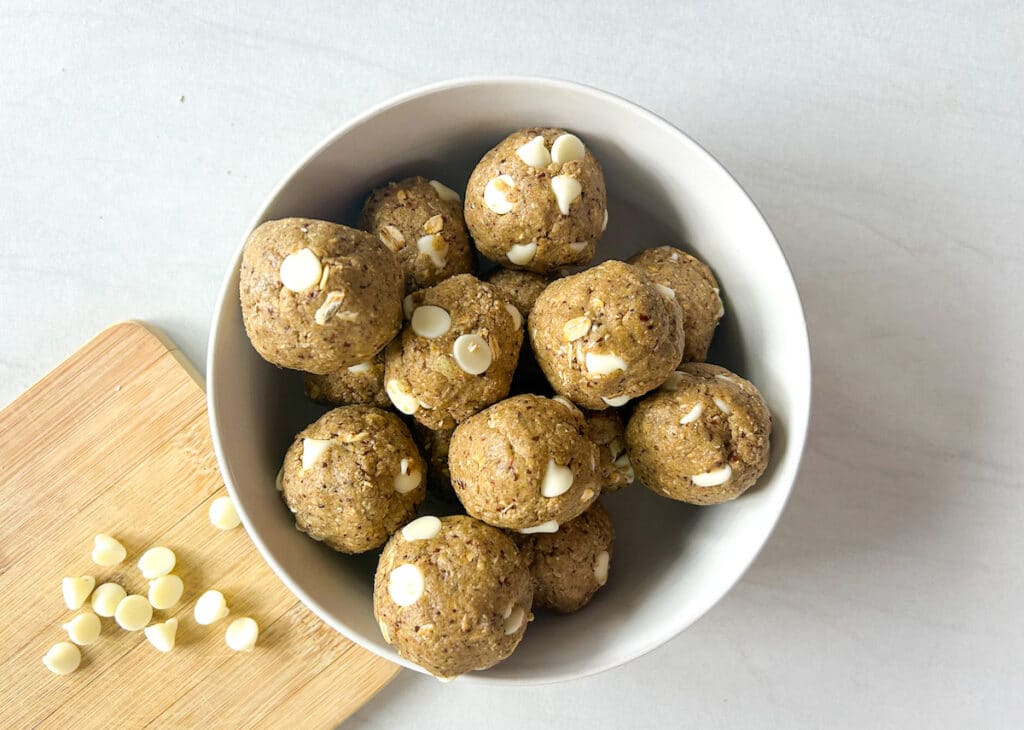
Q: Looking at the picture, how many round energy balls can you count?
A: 15